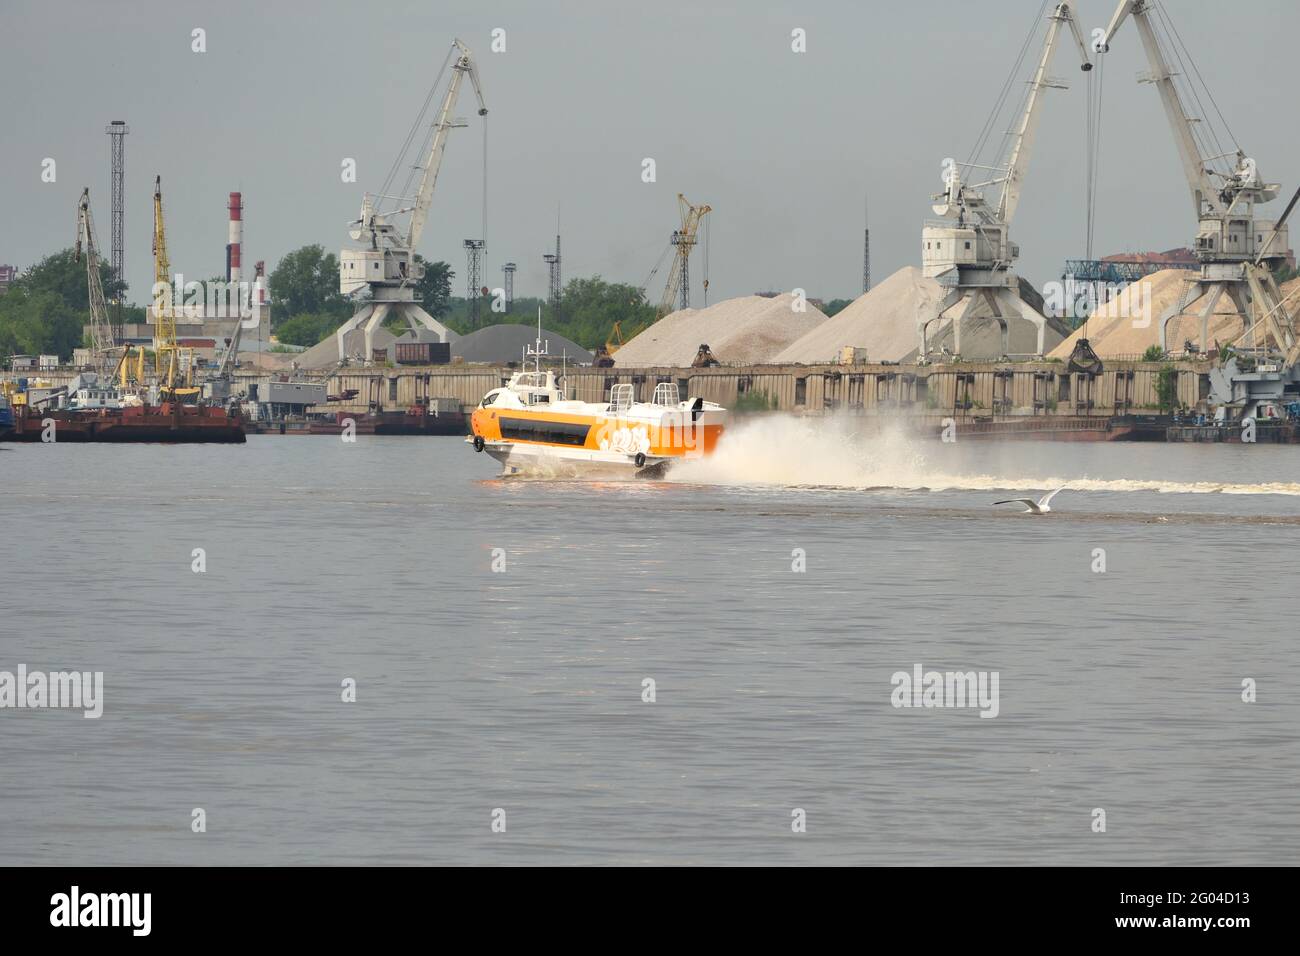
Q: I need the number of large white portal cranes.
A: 3